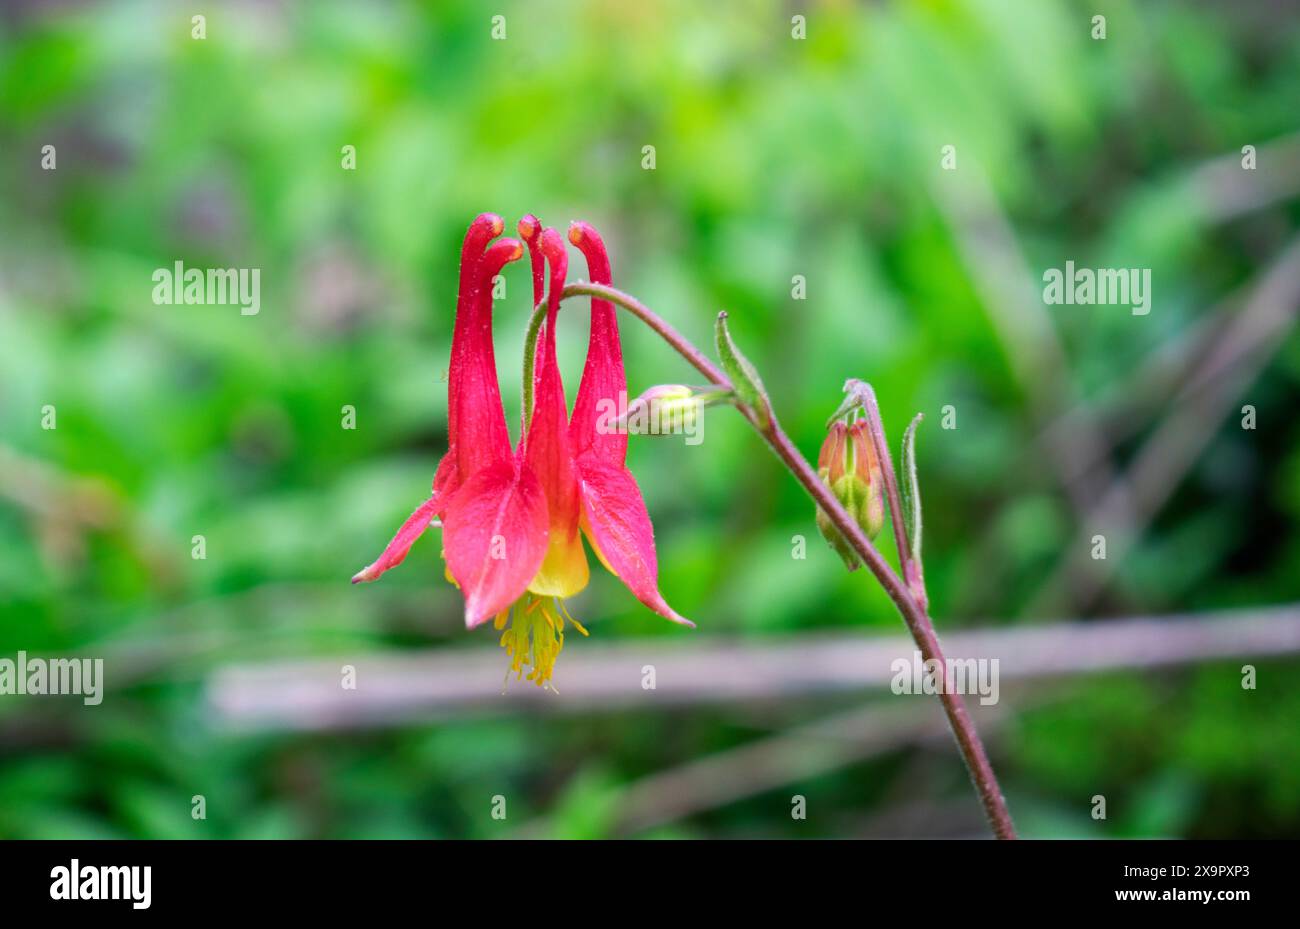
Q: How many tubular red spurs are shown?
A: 5